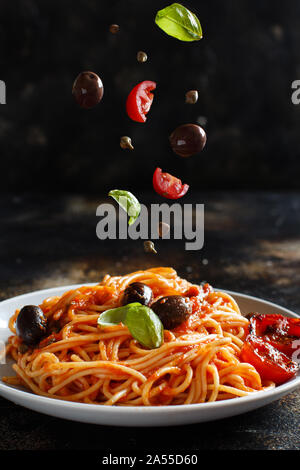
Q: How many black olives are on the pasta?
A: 3